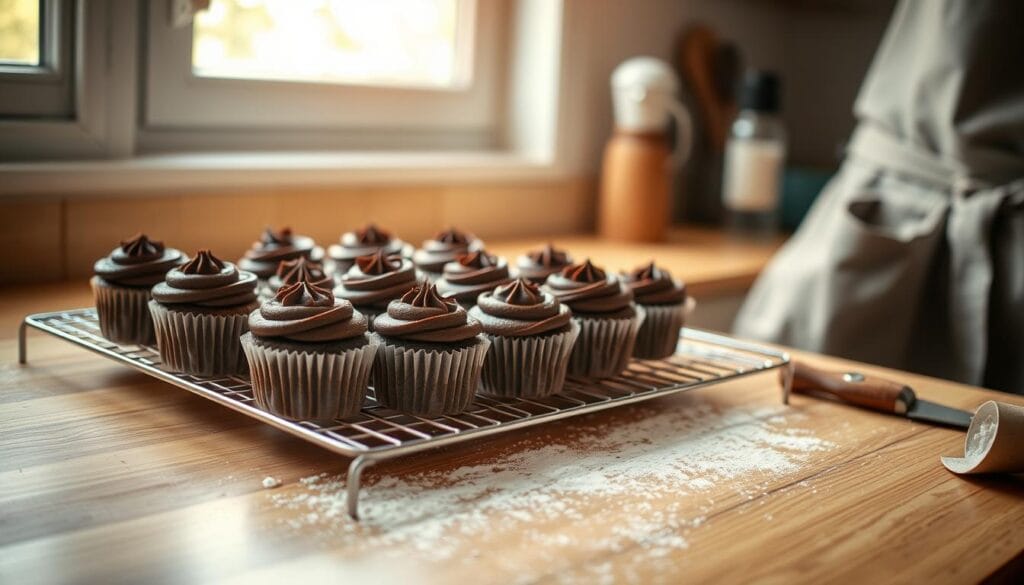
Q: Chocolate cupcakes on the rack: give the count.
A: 14